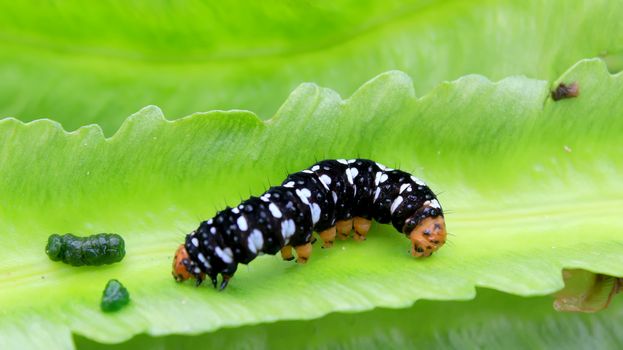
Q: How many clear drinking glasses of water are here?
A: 0